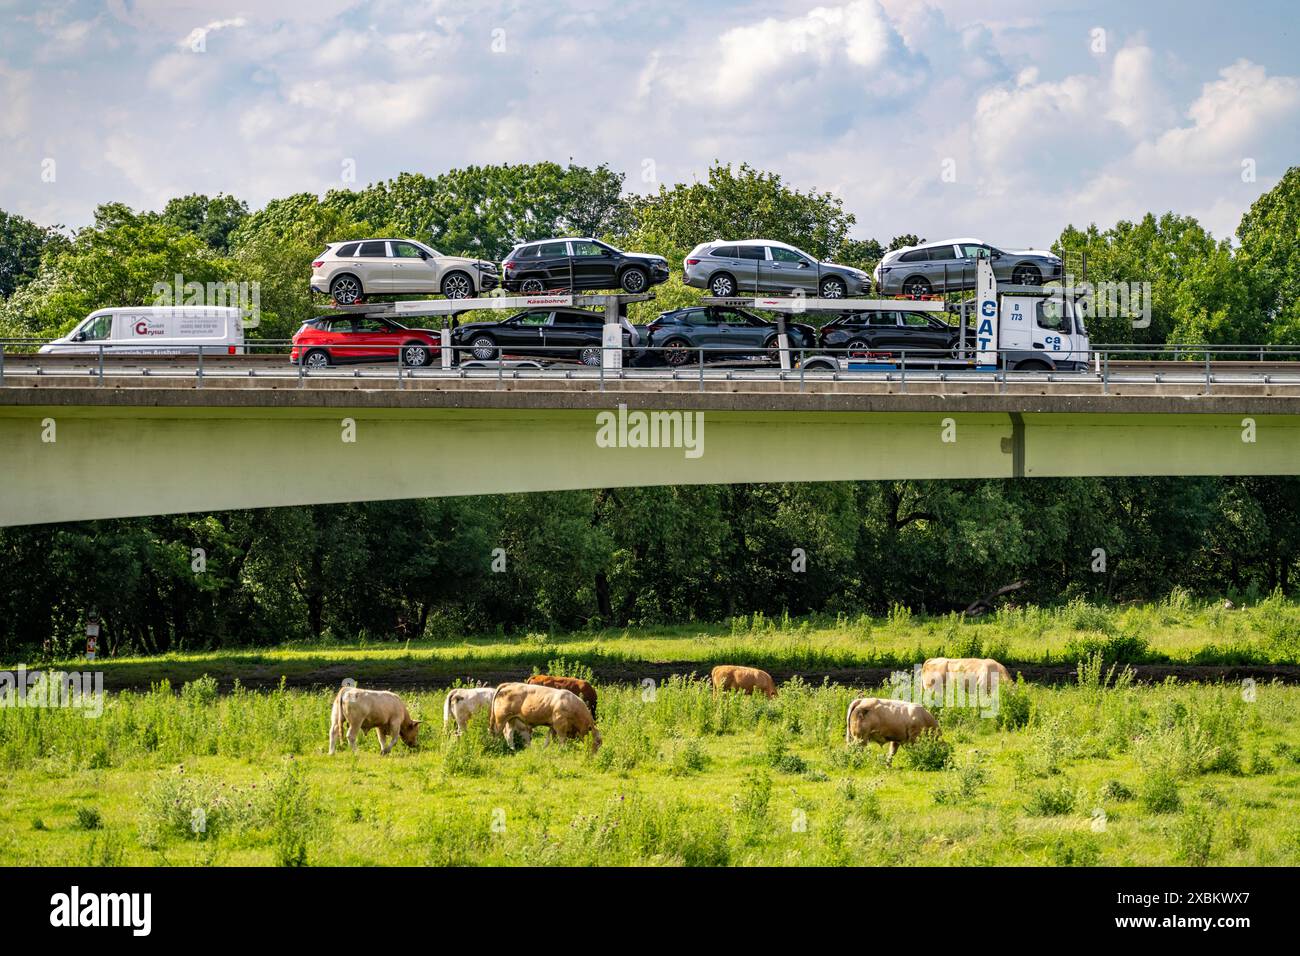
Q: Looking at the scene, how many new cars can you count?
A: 8